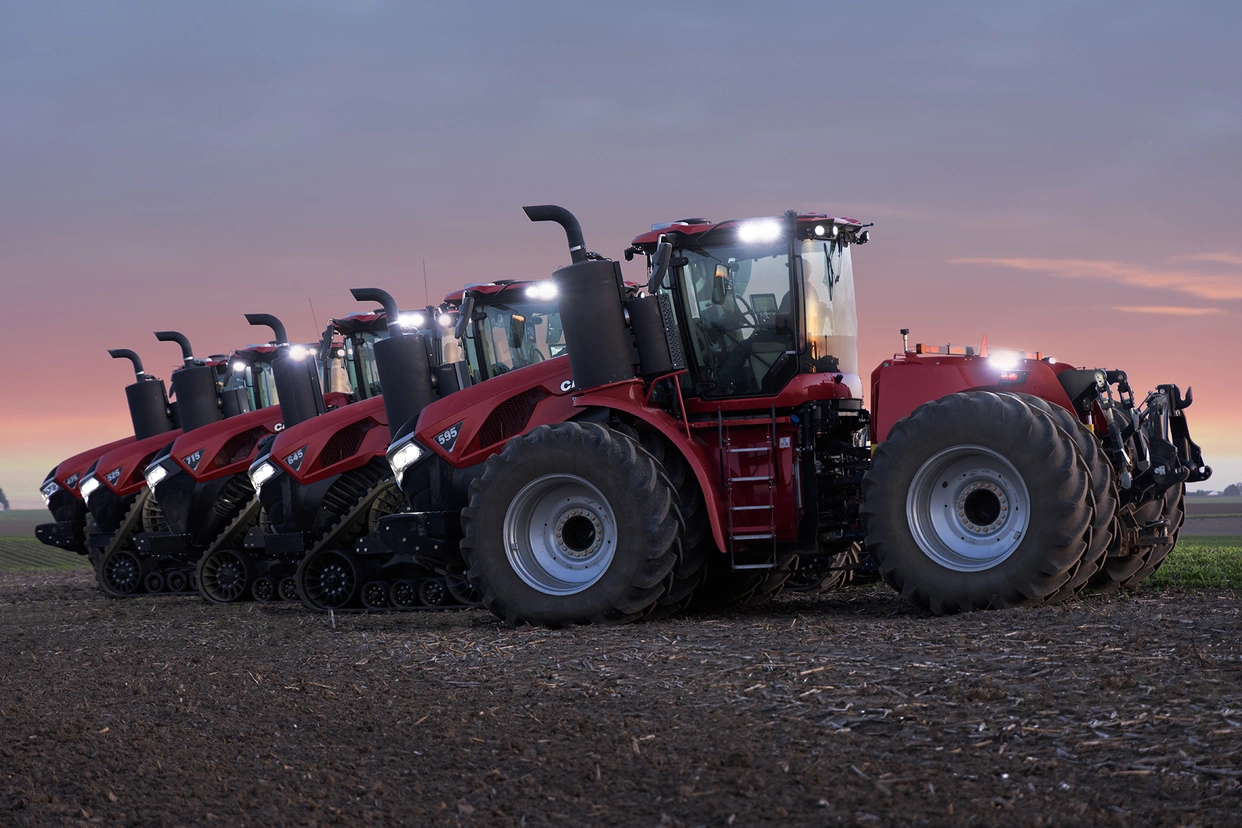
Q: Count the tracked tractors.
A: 3